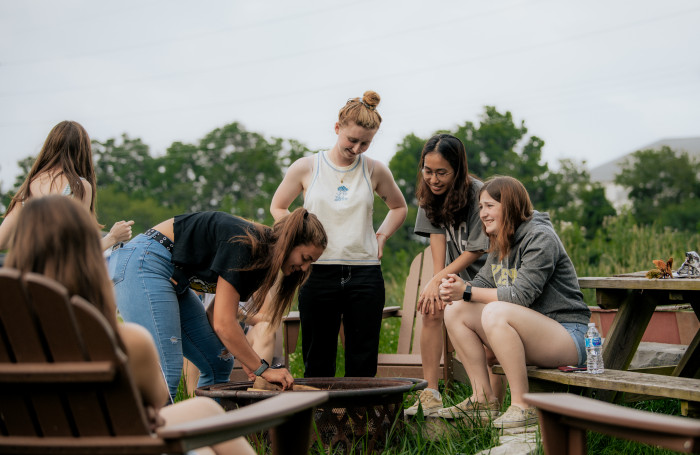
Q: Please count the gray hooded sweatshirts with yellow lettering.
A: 1